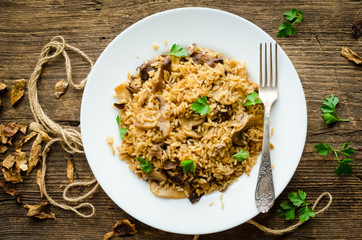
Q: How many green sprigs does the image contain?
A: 11